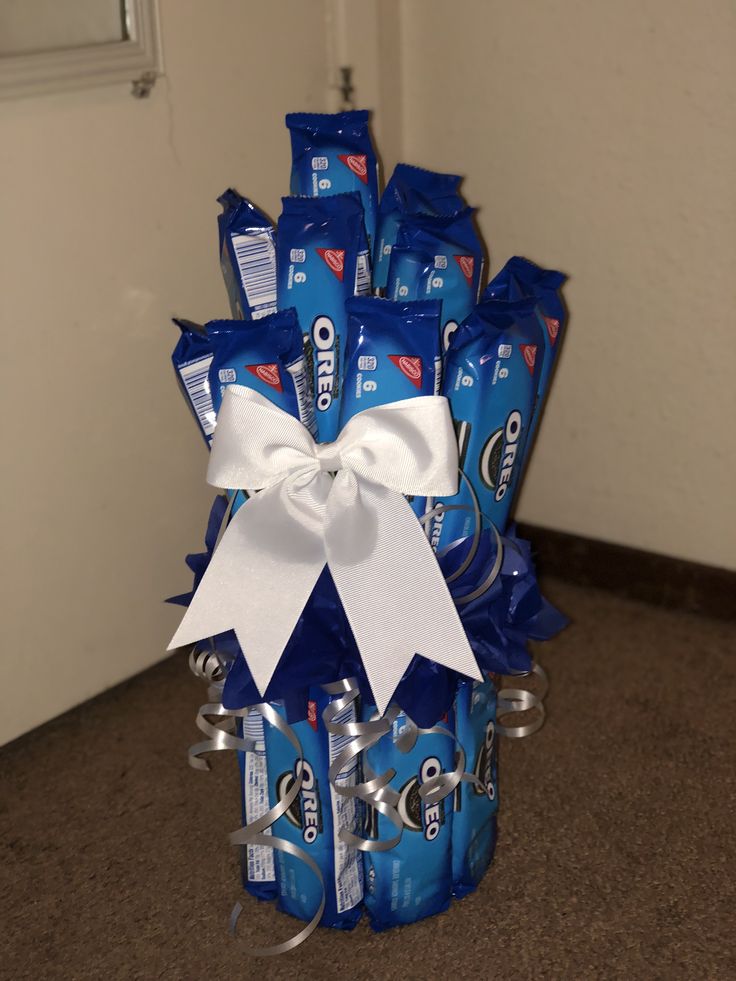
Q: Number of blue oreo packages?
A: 14